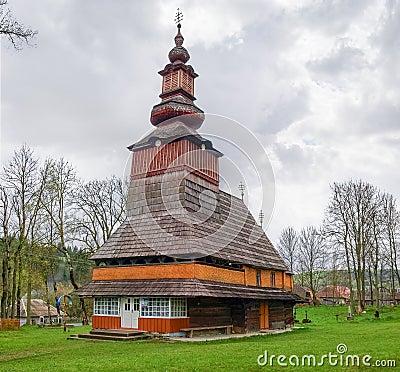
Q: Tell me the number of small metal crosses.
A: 3